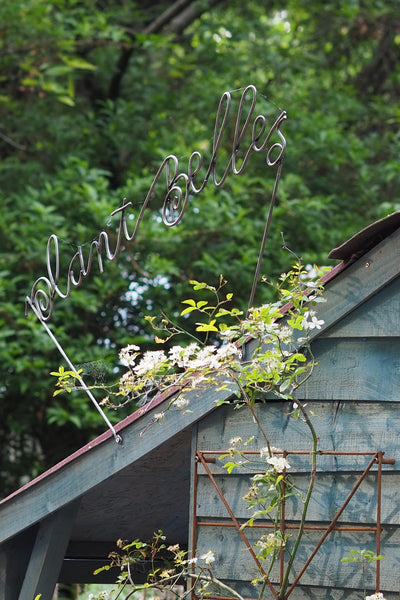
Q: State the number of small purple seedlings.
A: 0